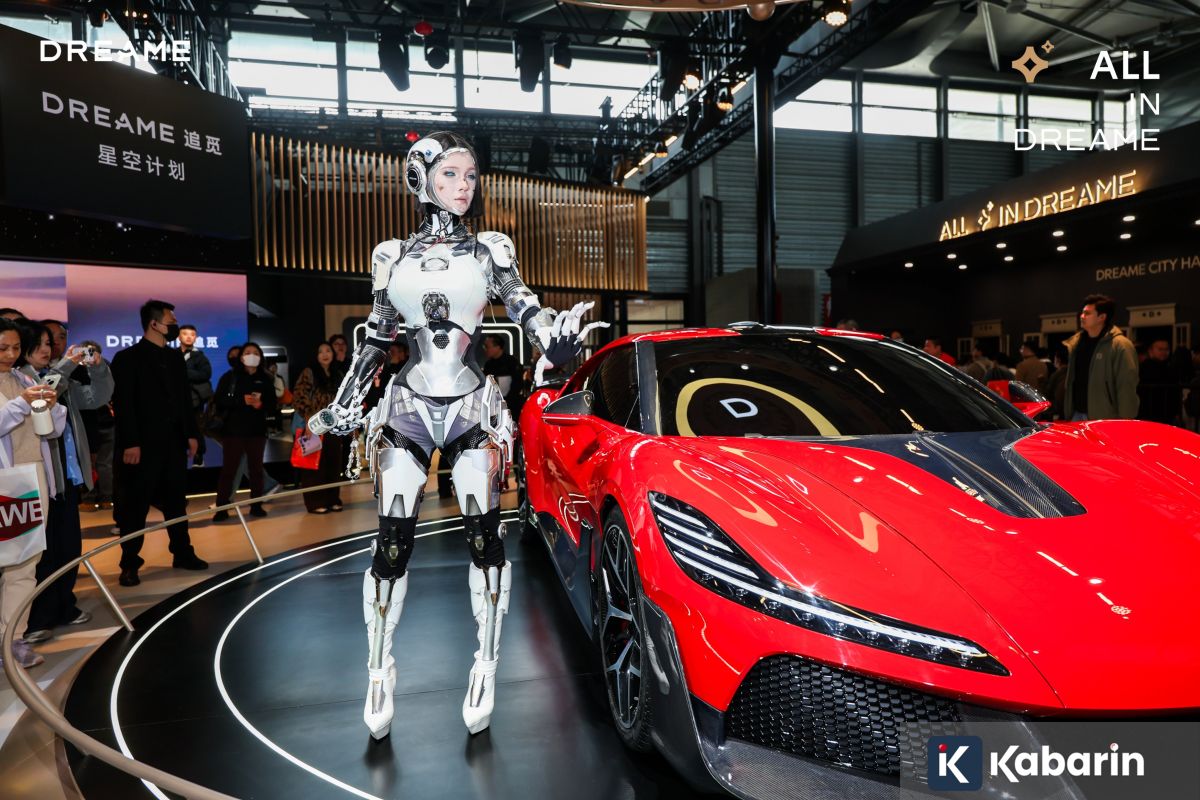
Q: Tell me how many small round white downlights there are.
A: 10